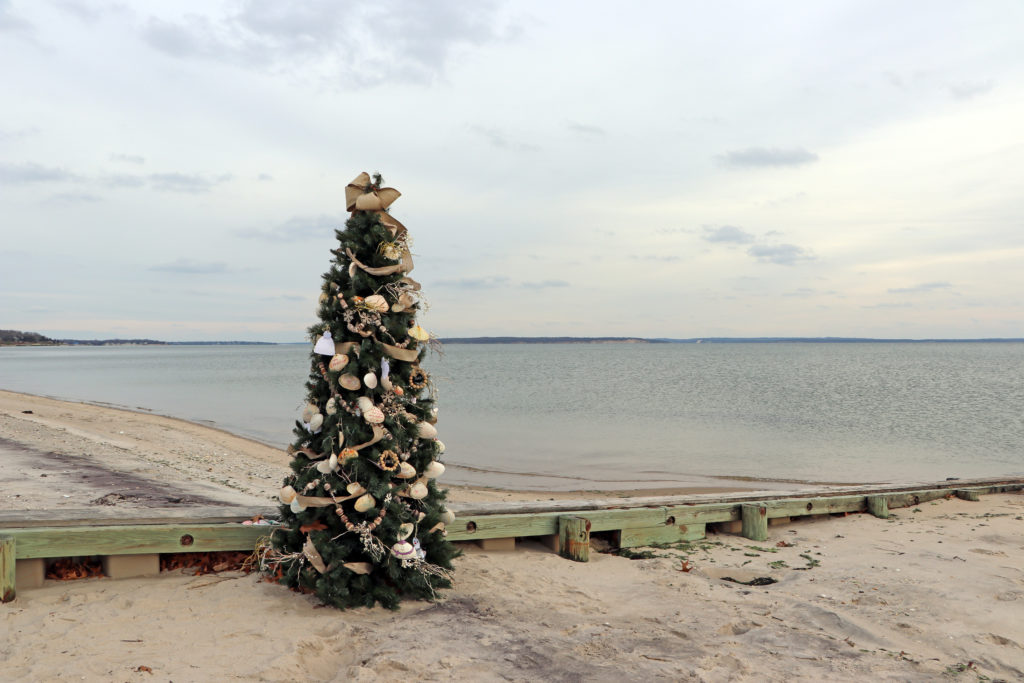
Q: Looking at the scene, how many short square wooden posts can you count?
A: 5